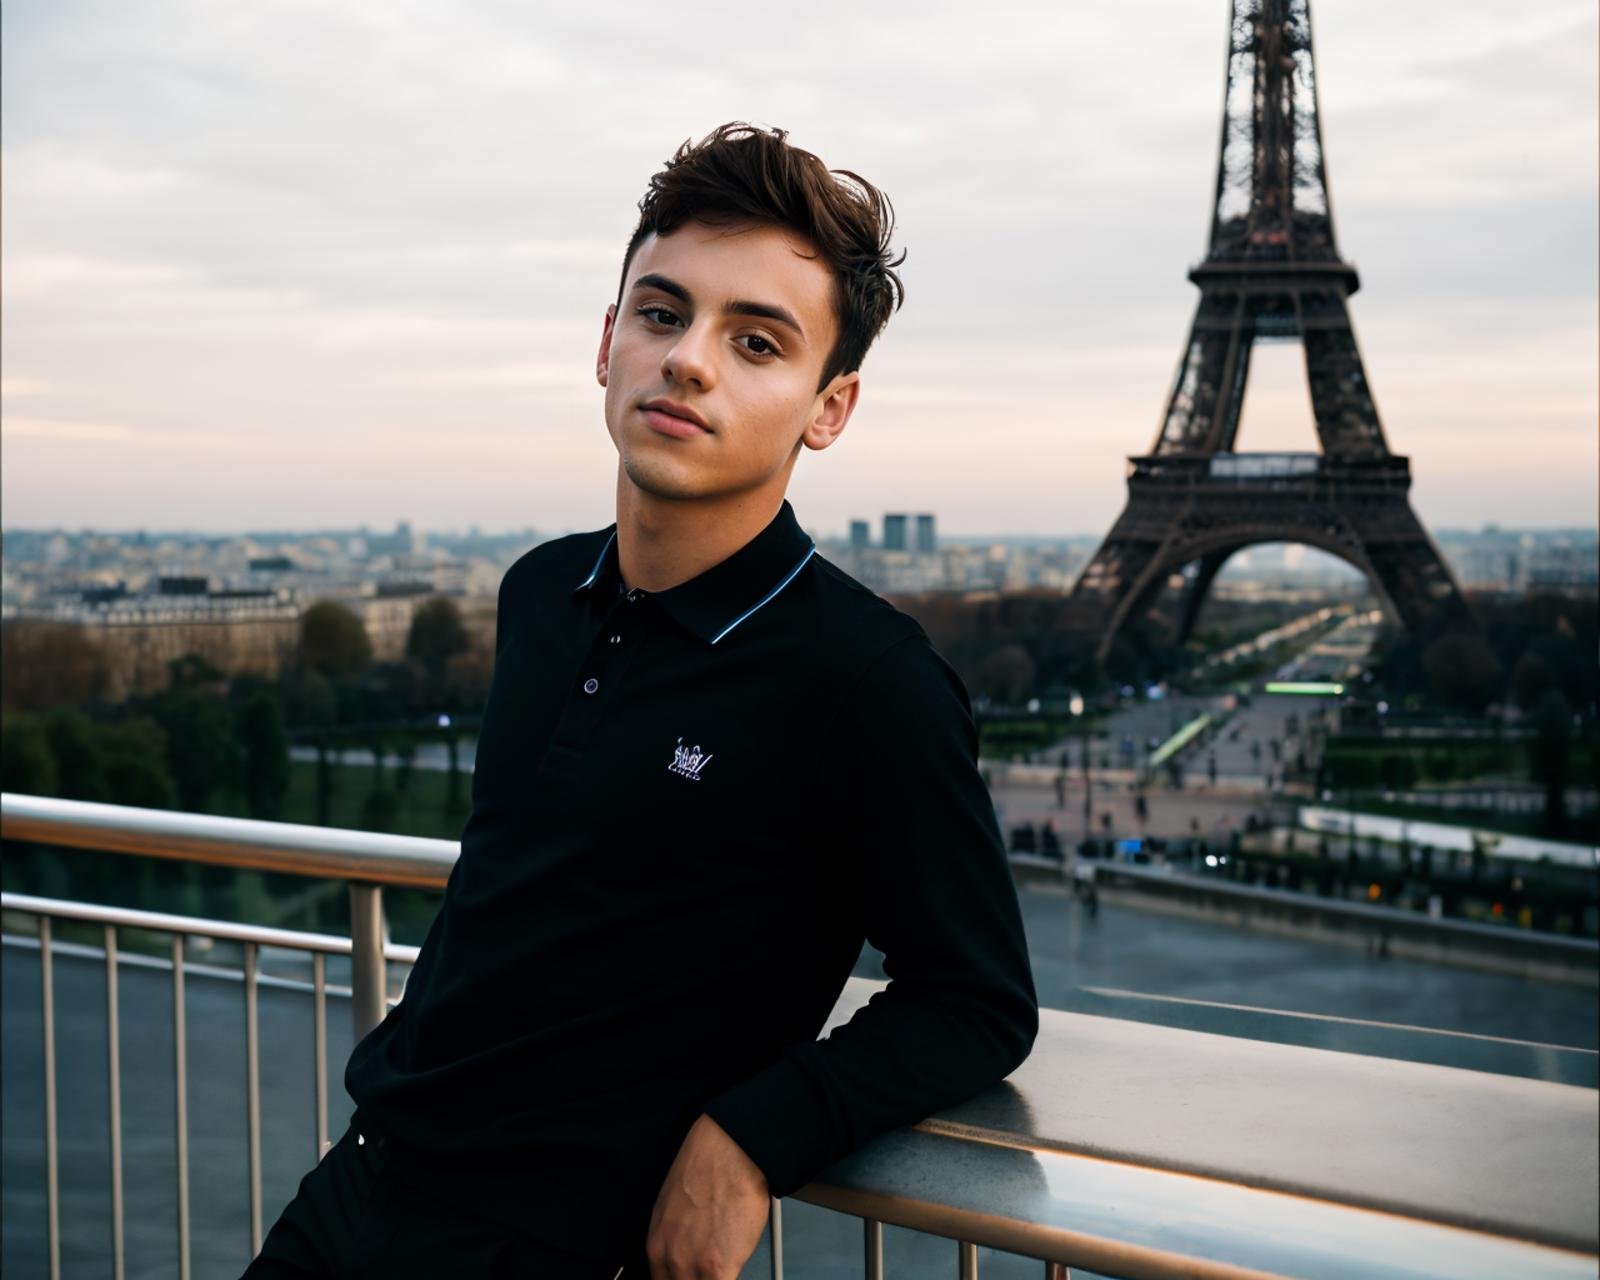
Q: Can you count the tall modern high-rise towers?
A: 3